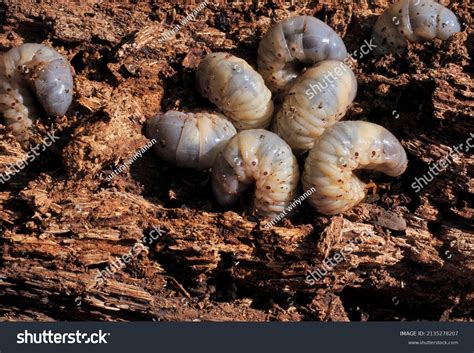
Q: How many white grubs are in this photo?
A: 8